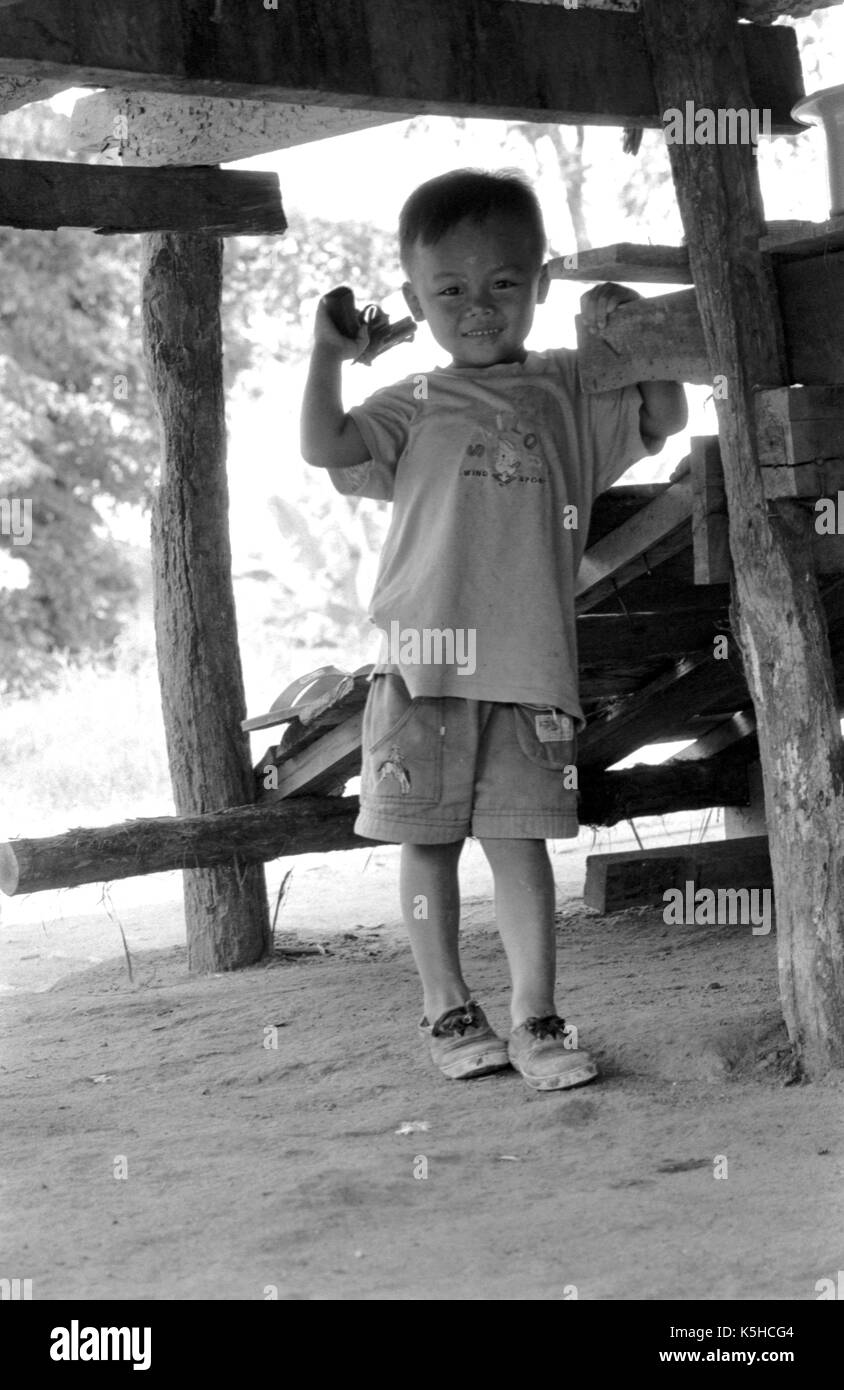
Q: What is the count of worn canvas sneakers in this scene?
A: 2